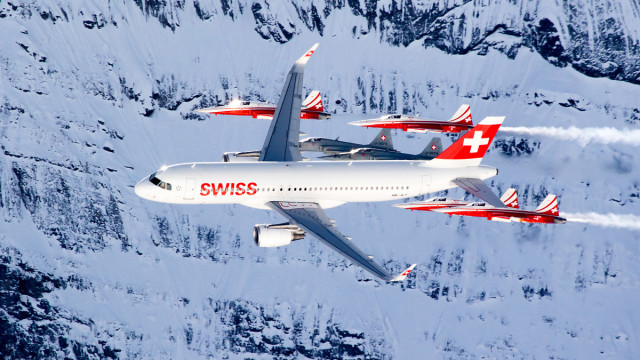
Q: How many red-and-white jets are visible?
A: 4